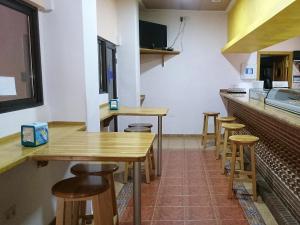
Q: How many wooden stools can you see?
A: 8